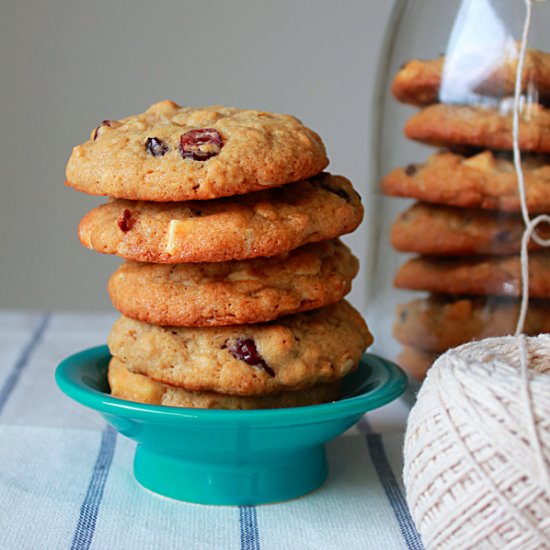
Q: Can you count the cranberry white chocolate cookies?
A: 12